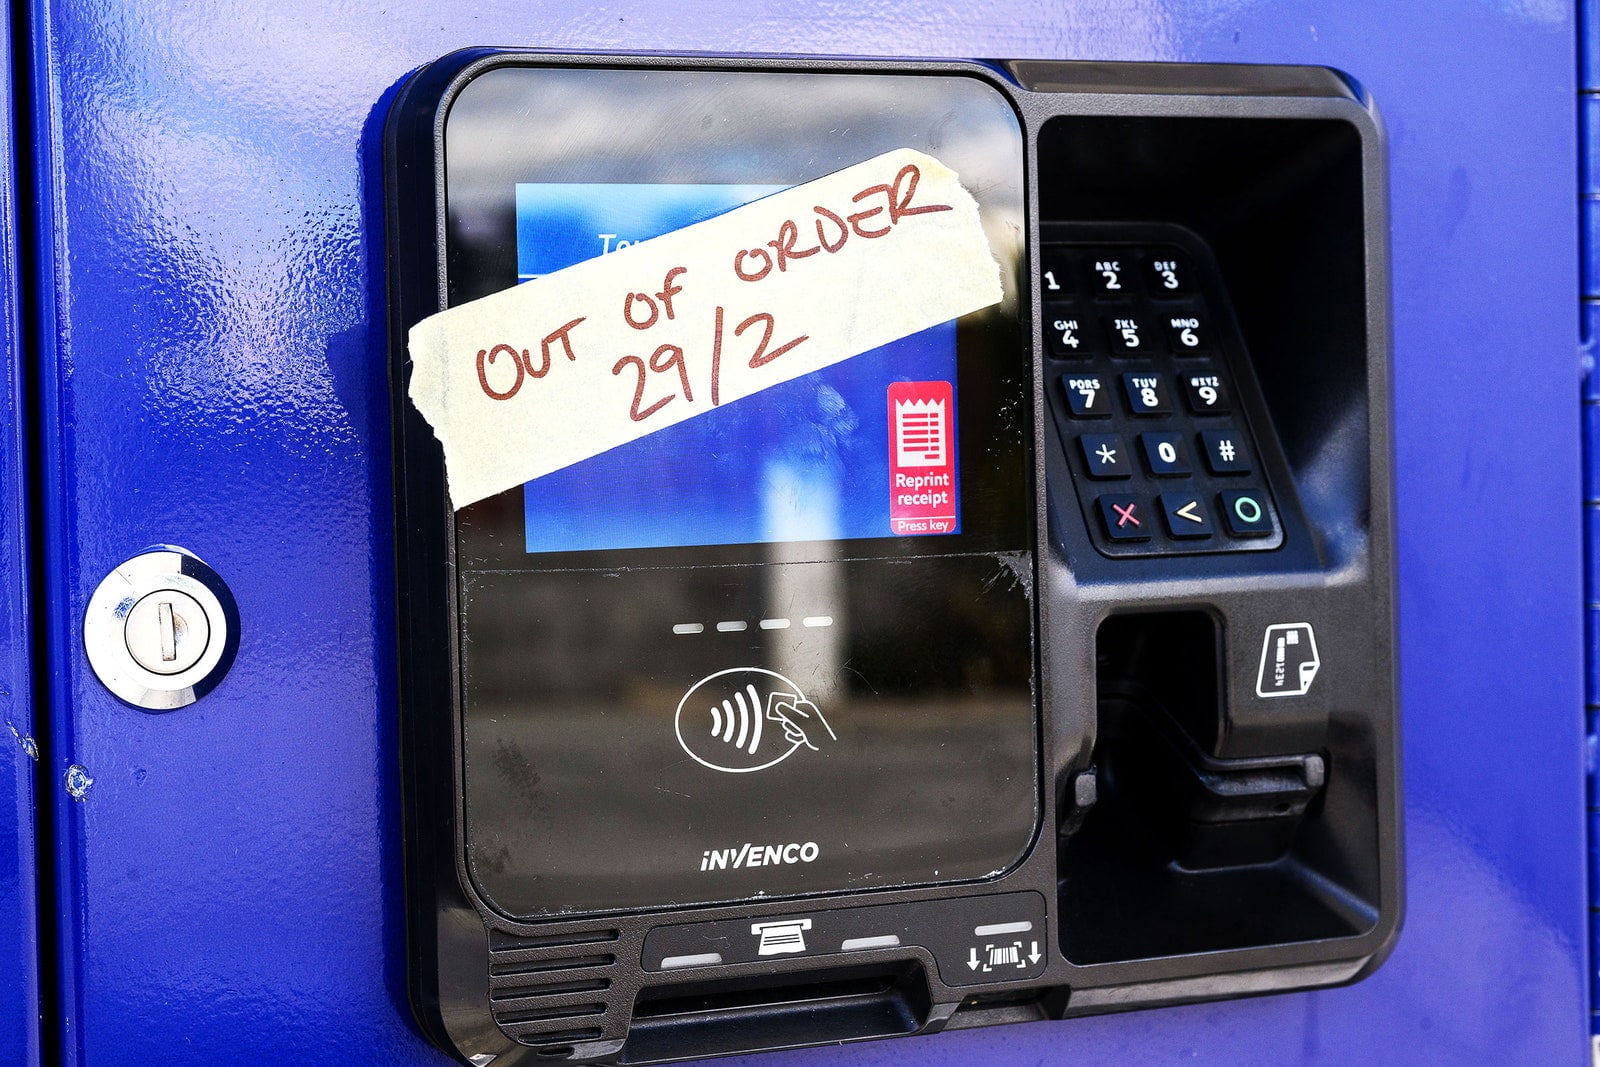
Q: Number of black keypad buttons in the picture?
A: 15